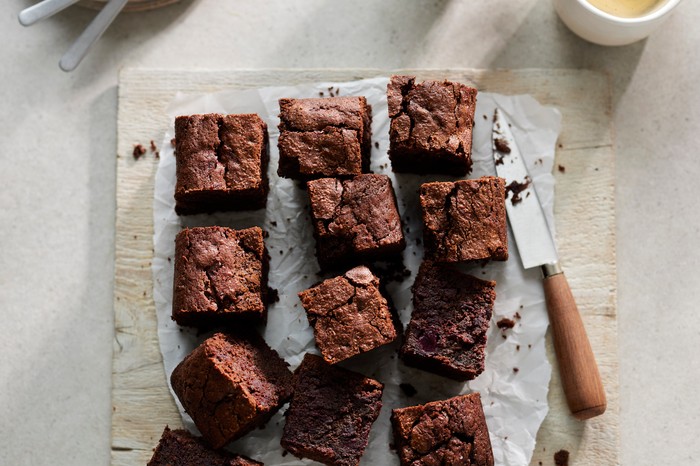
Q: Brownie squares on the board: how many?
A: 12